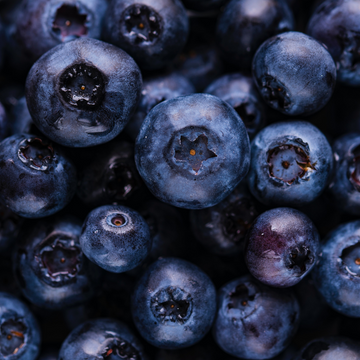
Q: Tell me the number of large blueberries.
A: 2